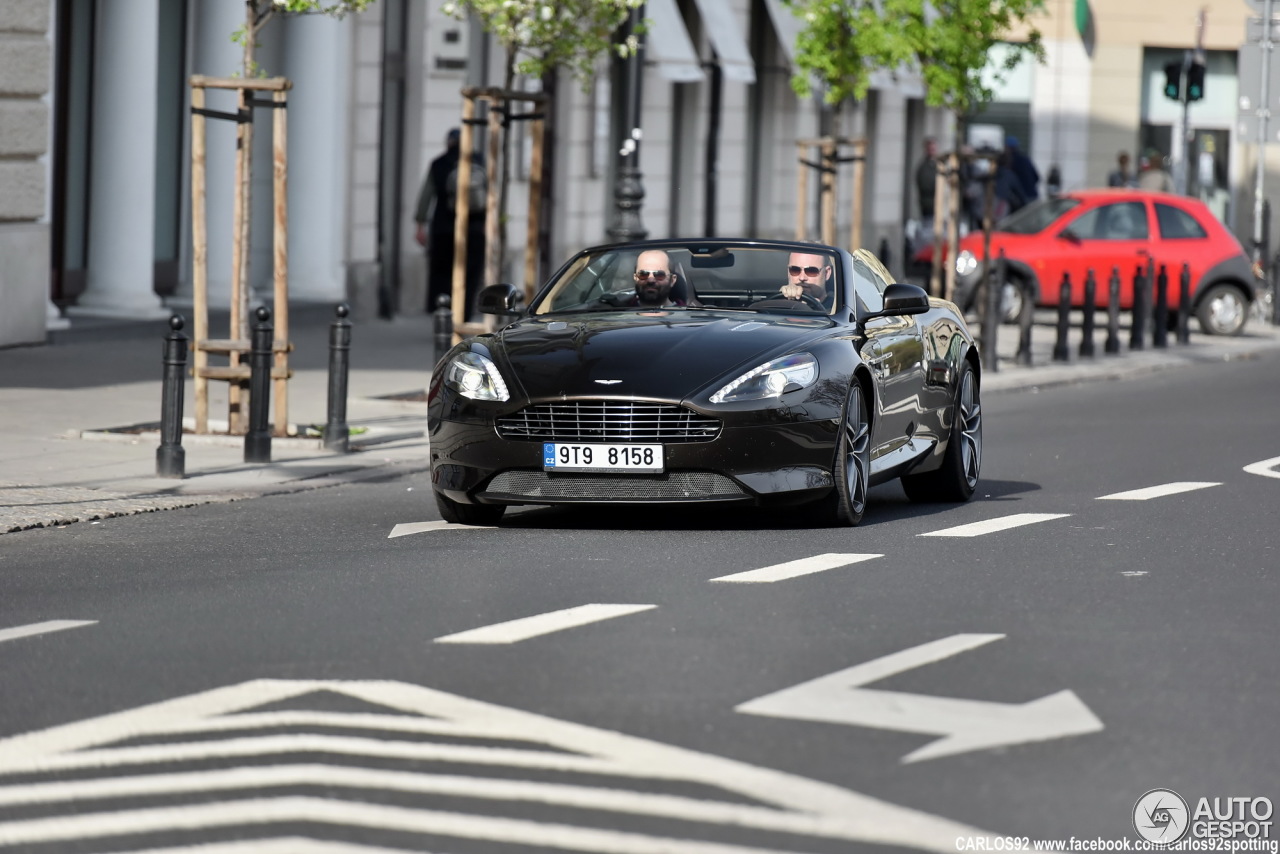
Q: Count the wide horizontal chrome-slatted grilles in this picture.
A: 1